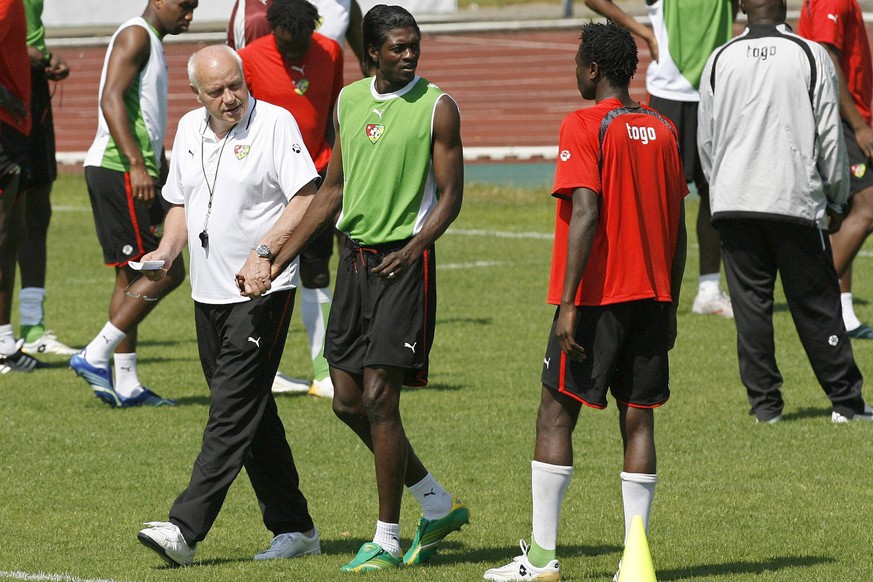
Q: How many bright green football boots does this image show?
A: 2